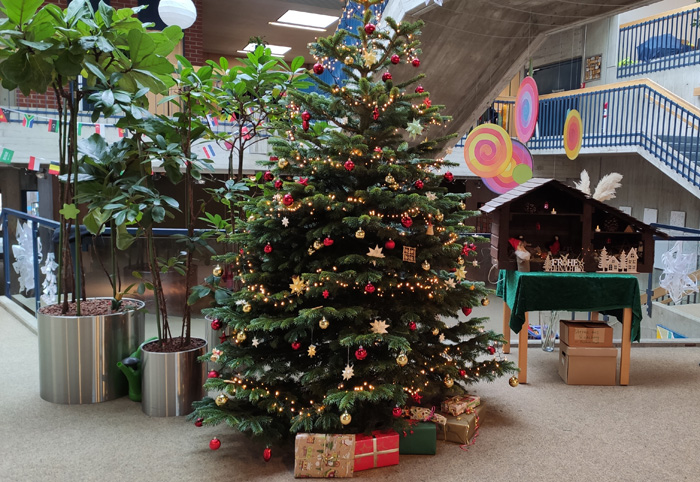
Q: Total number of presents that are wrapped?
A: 6